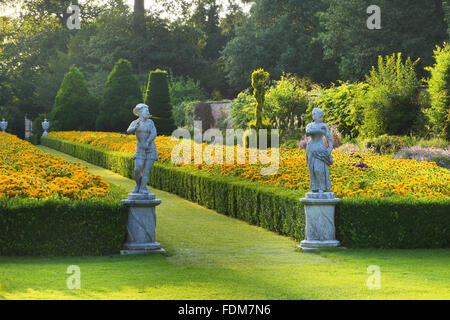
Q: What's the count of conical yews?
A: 3